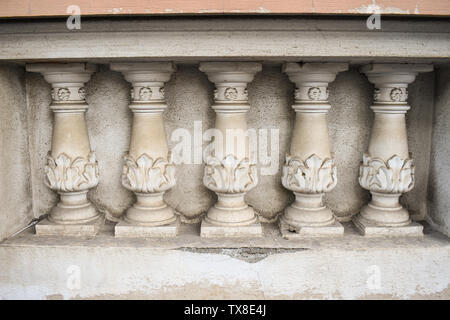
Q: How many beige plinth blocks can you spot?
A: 5